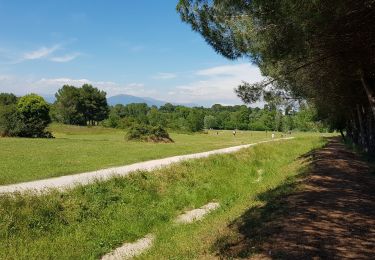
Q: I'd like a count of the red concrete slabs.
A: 0